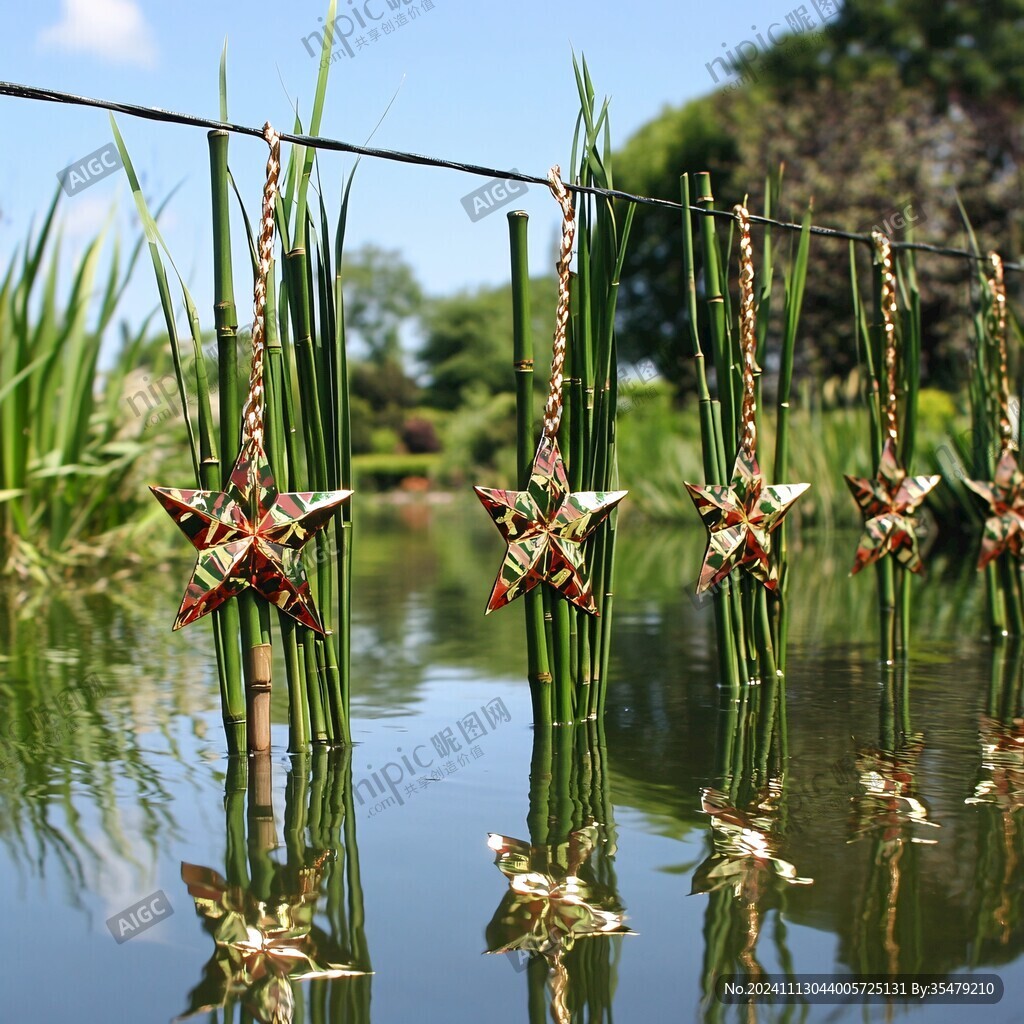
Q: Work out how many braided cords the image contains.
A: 5